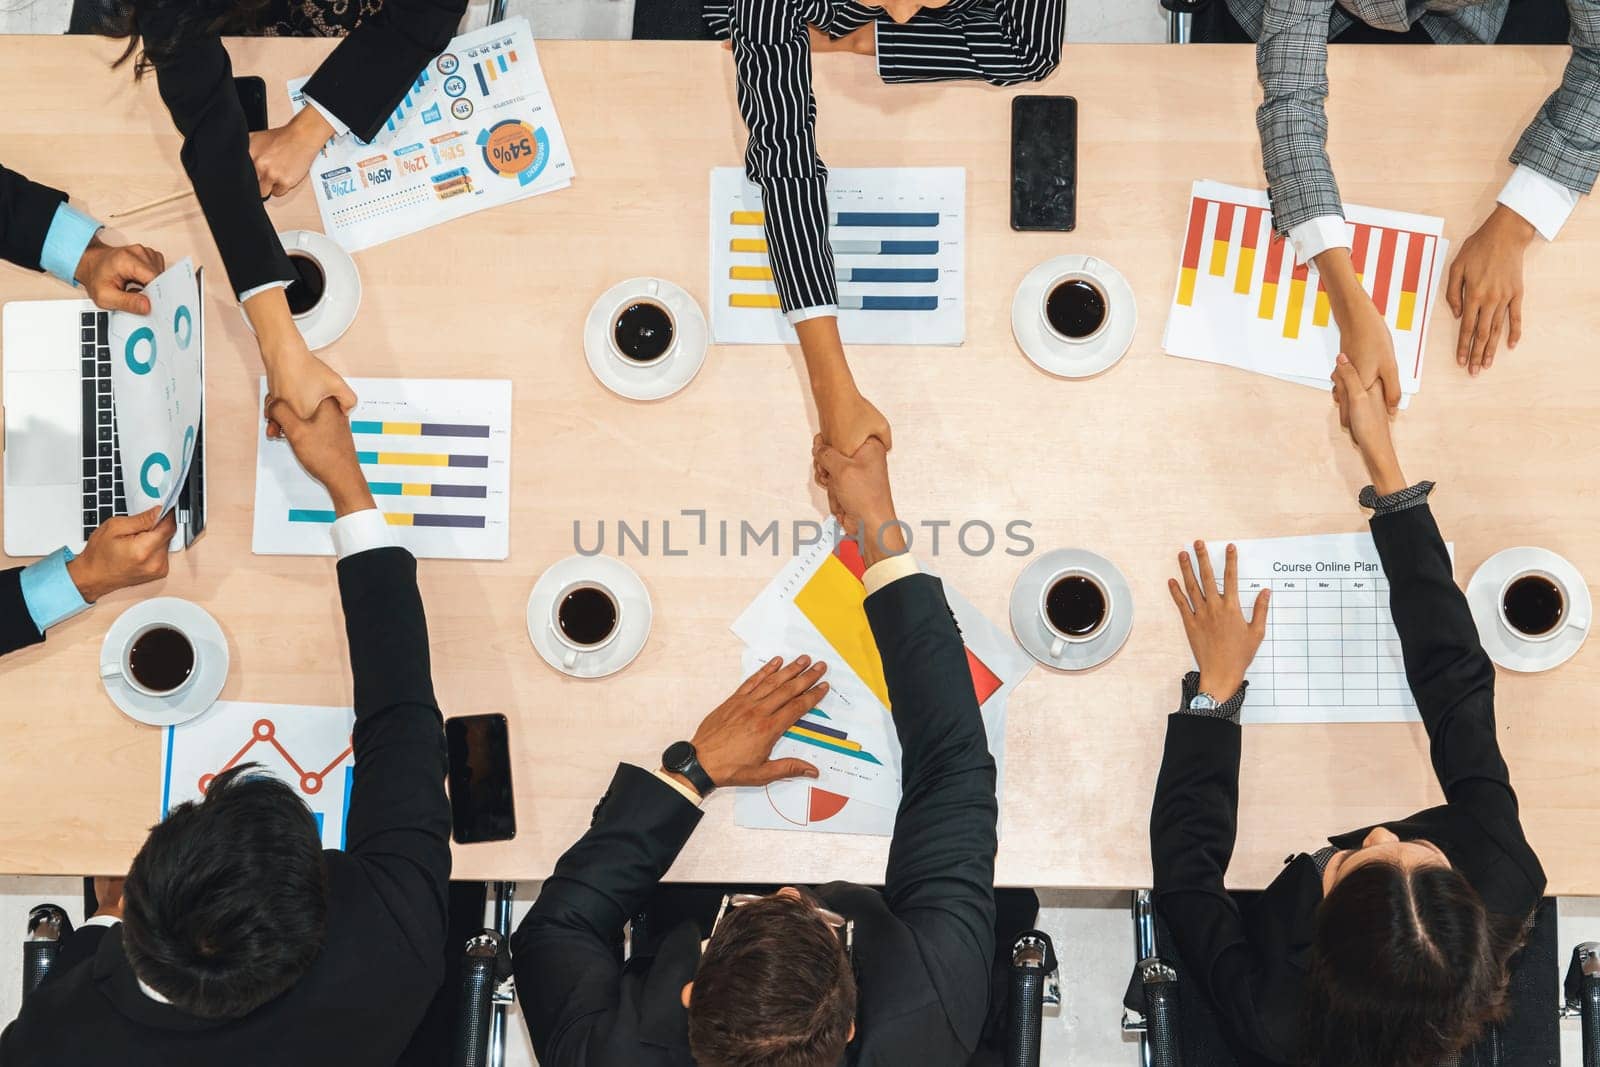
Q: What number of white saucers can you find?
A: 7